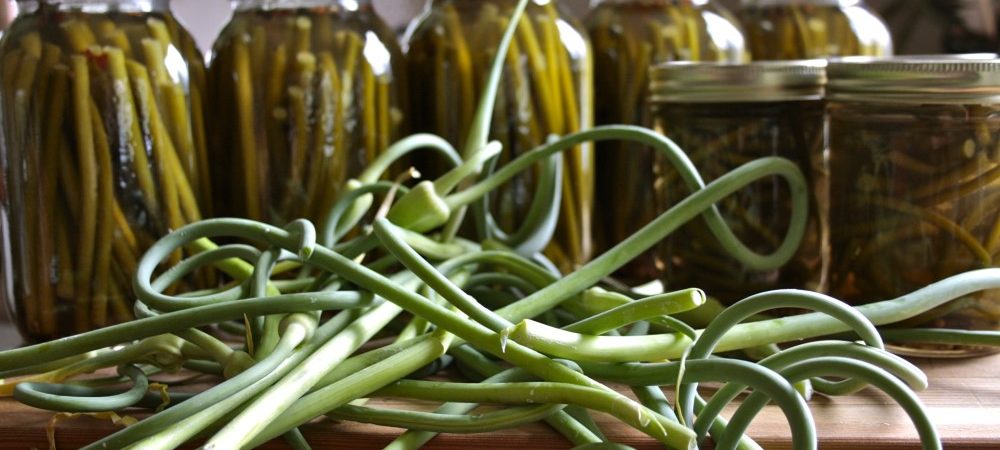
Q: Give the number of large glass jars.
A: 5